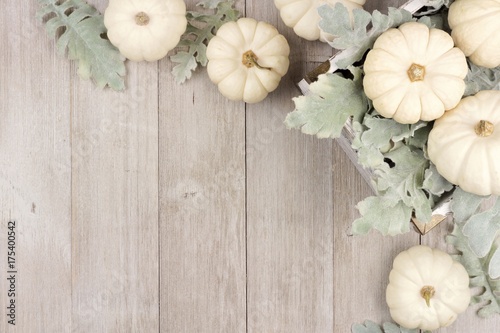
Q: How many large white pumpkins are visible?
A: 7